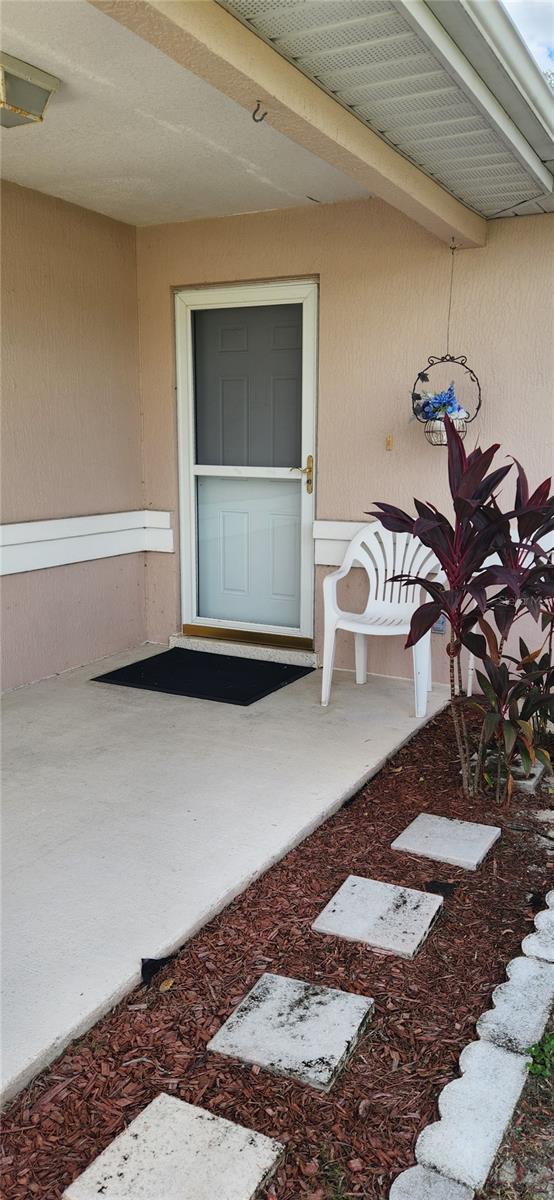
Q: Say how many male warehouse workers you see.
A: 0